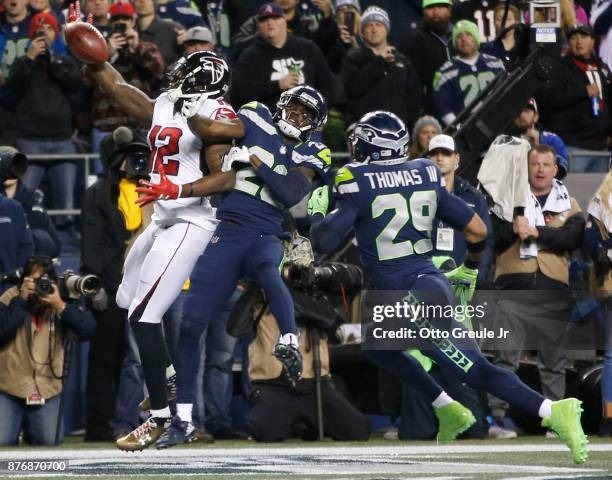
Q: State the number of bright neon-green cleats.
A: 2